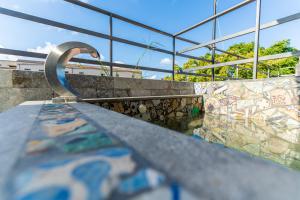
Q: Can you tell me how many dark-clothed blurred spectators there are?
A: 0